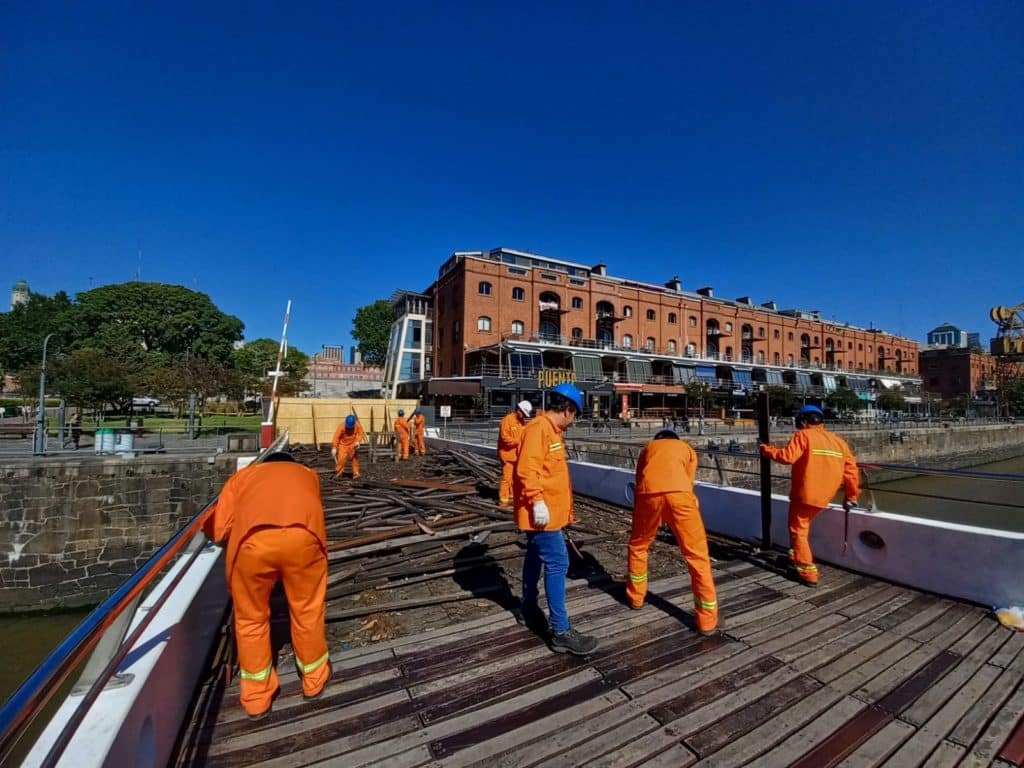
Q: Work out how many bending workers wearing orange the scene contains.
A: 3